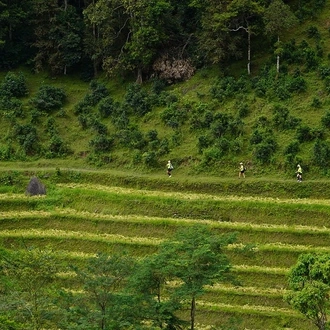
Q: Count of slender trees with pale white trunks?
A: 2